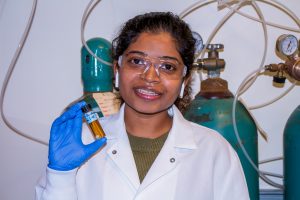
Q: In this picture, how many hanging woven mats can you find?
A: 0